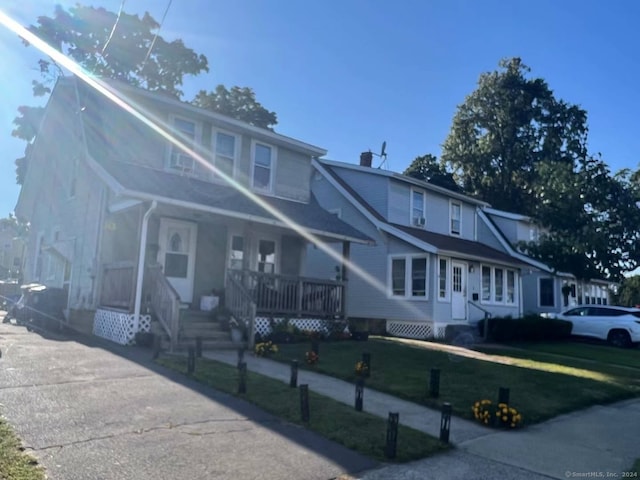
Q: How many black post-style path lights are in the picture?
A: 14